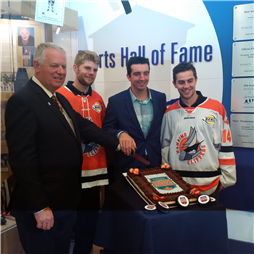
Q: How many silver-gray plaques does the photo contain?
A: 4